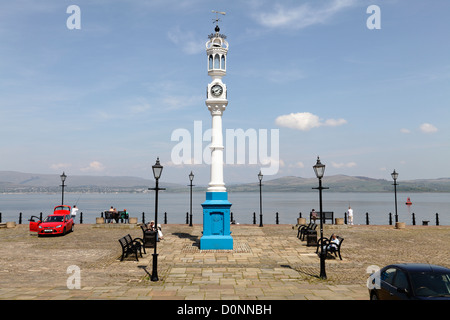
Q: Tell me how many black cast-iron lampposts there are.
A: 6